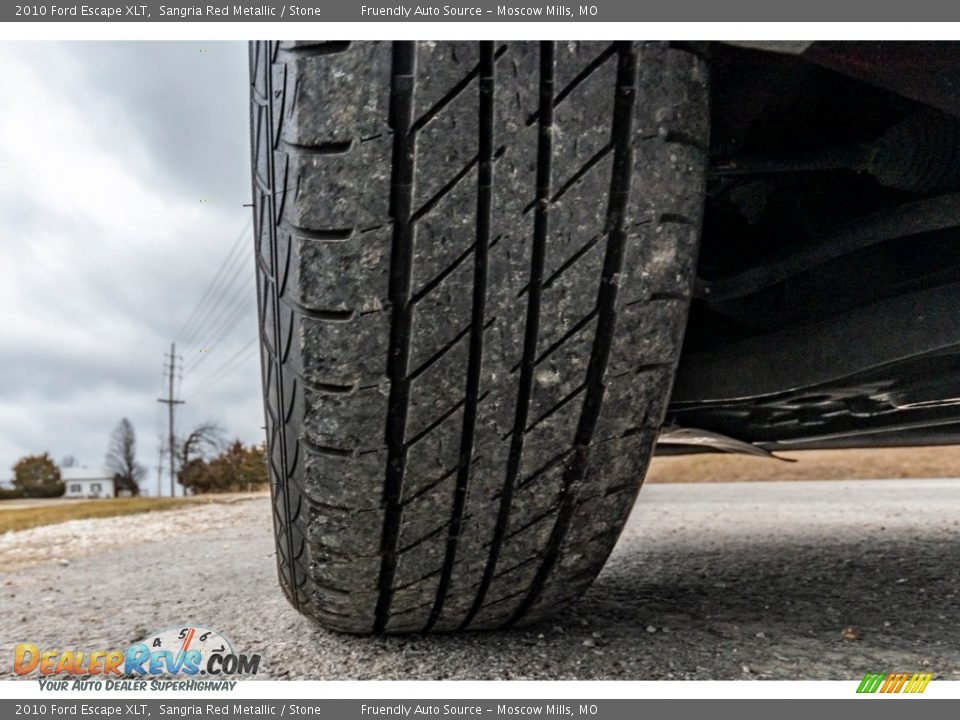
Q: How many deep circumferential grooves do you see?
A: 4